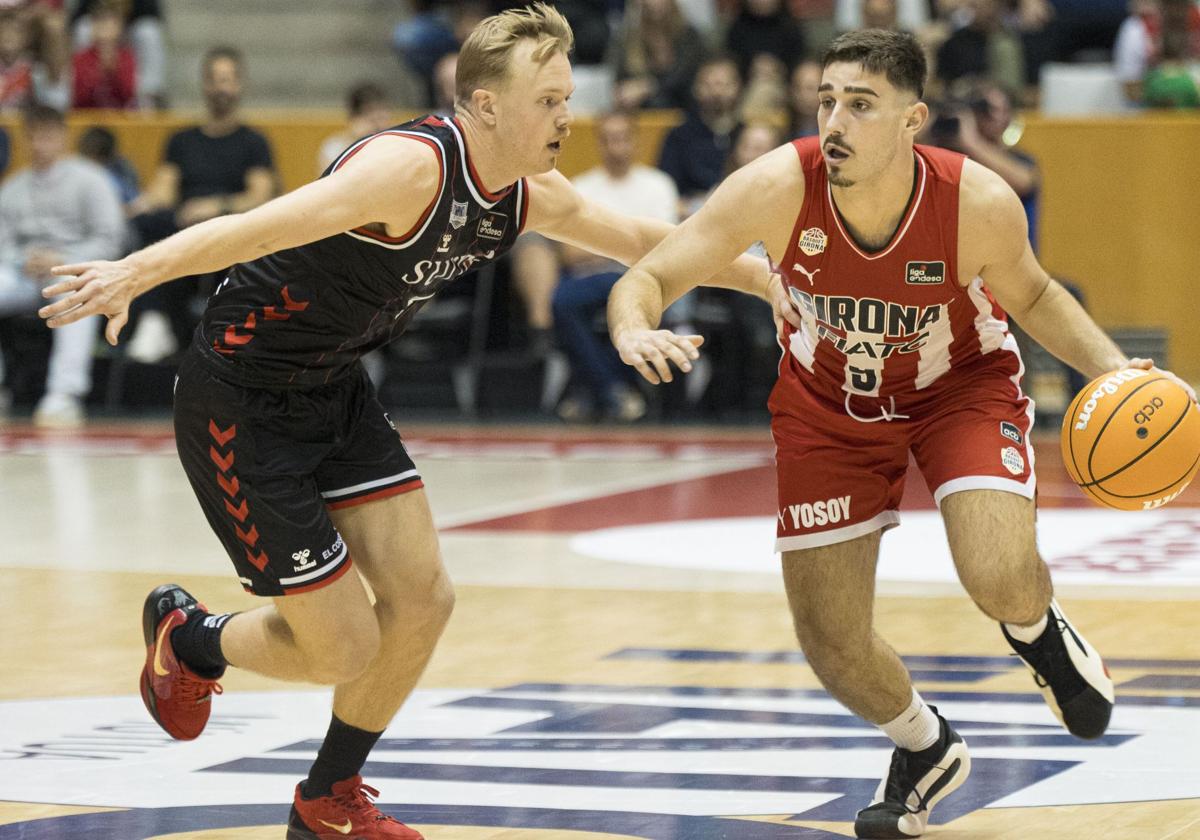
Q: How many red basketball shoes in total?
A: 2